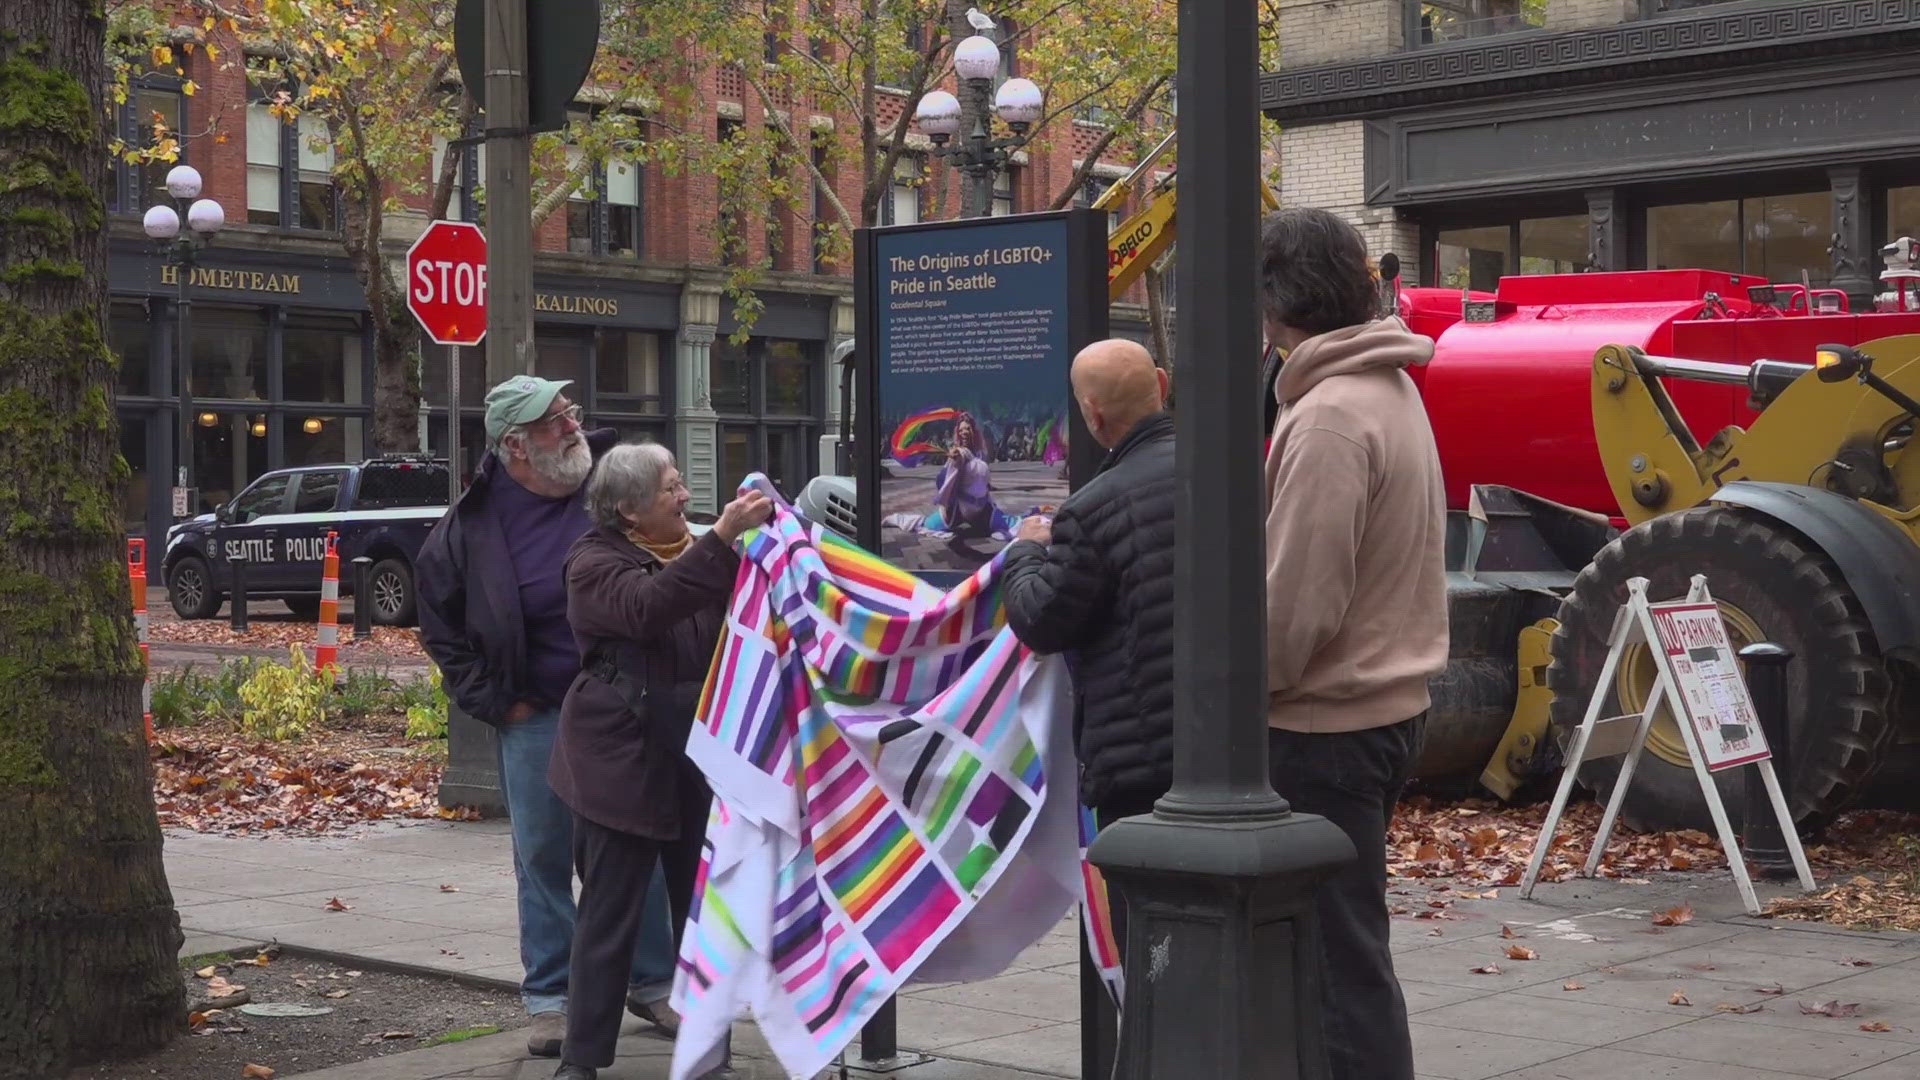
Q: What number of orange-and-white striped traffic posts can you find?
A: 2